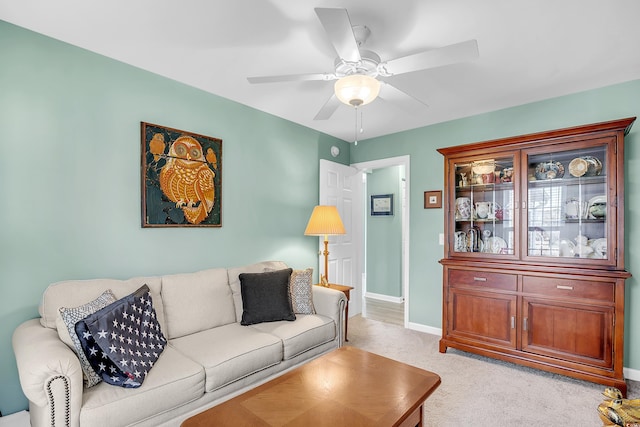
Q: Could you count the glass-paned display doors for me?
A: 2